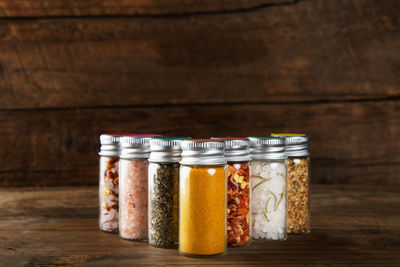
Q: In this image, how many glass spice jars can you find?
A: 7